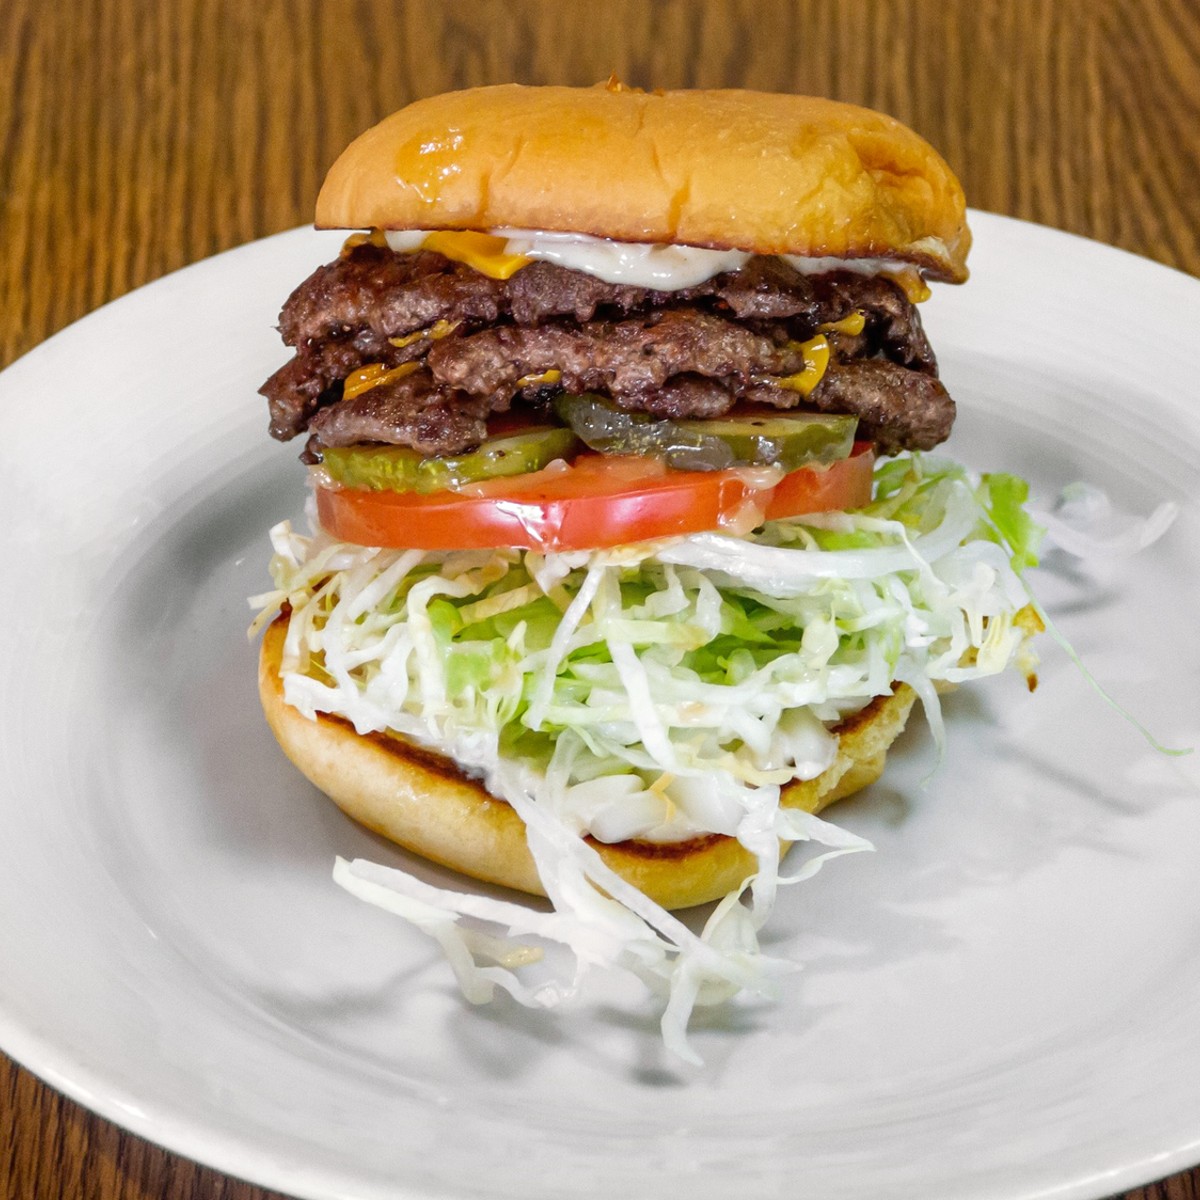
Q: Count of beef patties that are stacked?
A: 3